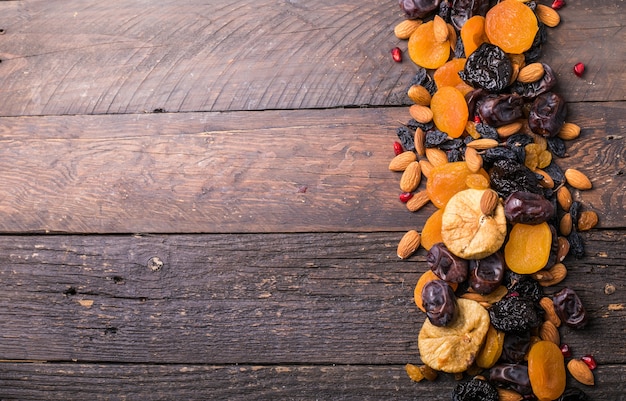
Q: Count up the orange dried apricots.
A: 11